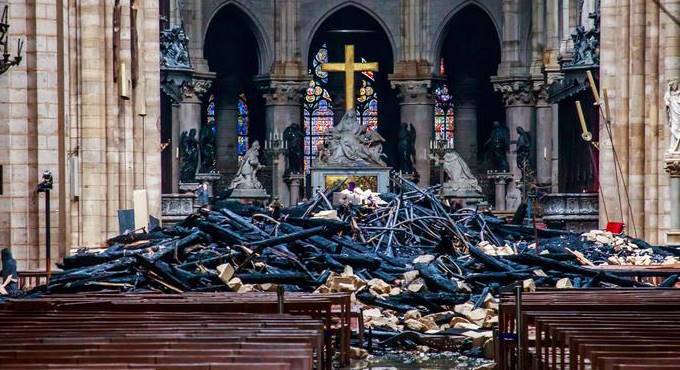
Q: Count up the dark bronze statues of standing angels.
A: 6